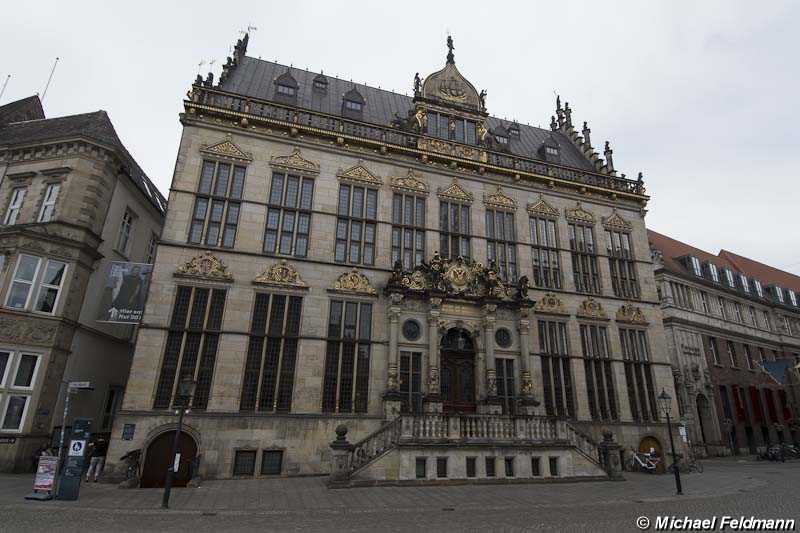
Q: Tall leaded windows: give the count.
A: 15